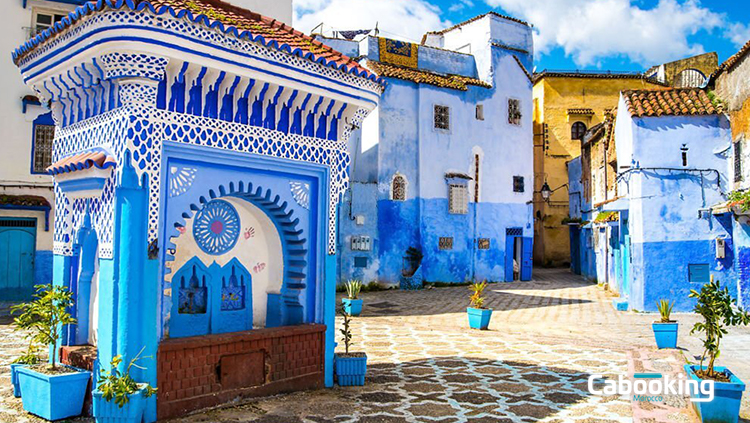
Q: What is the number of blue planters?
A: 8